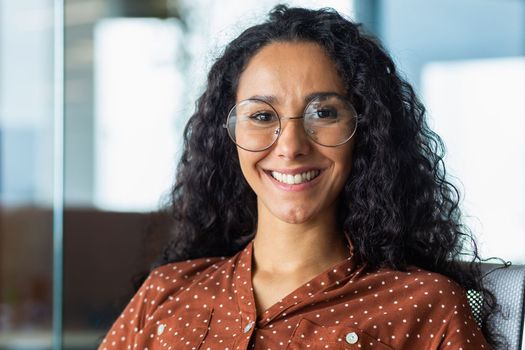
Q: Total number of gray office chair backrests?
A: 1